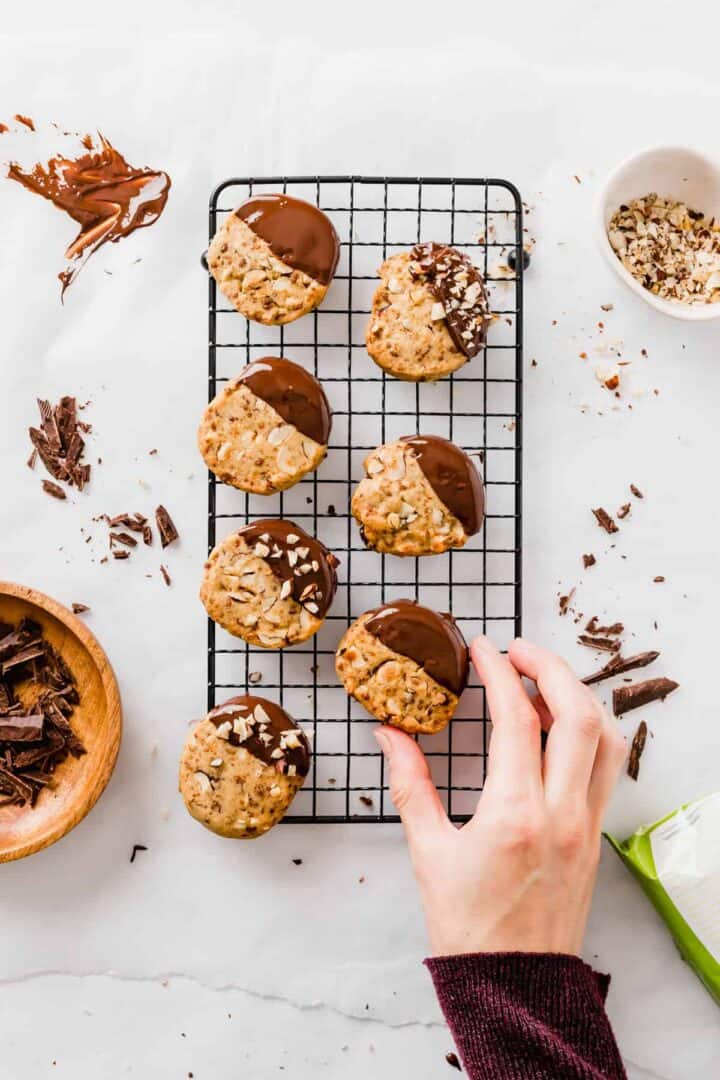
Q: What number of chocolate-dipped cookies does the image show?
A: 7